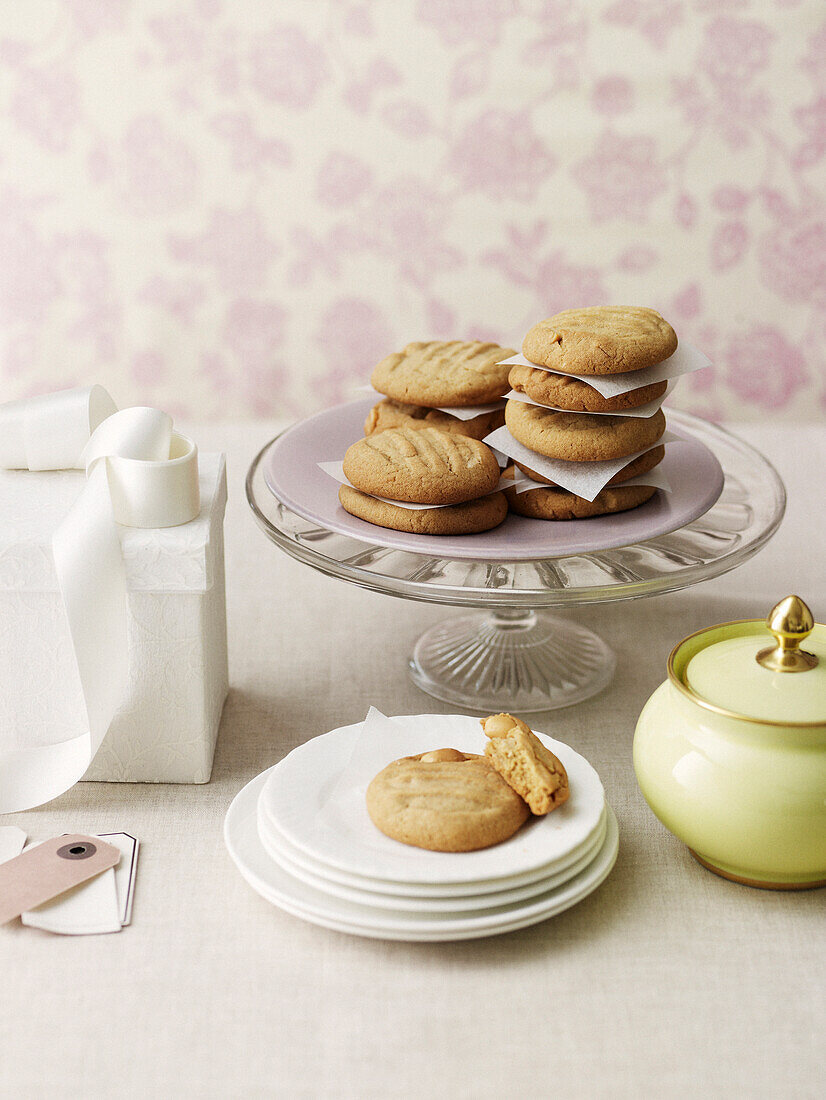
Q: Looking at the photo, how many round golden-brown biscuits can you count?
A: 11